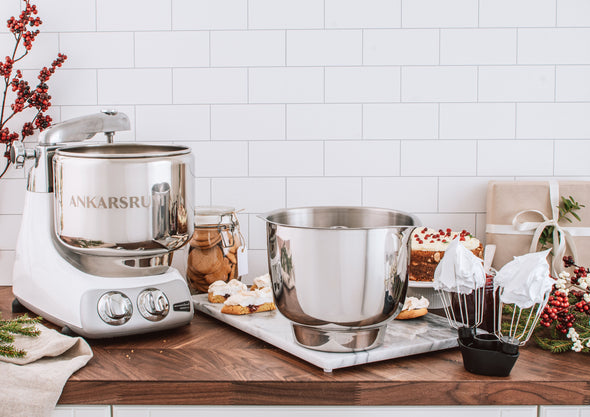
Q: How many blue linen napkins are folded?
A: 0